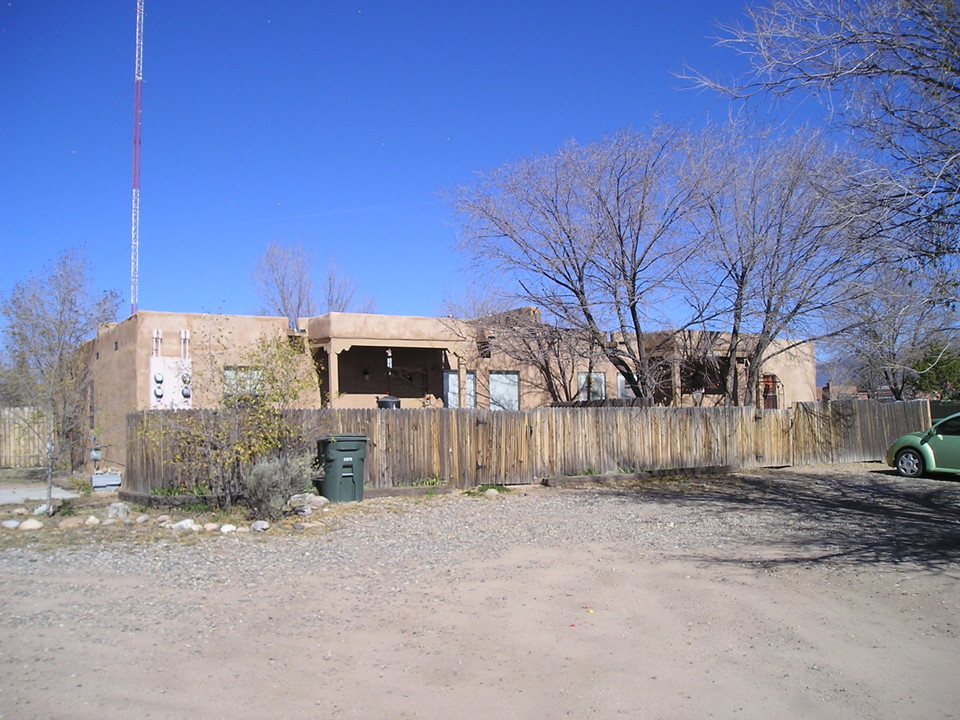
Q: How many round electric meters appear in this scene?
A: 4